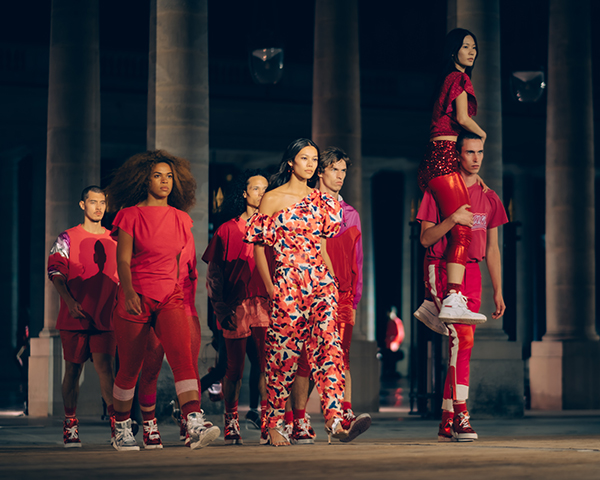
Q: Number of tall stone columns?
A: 5